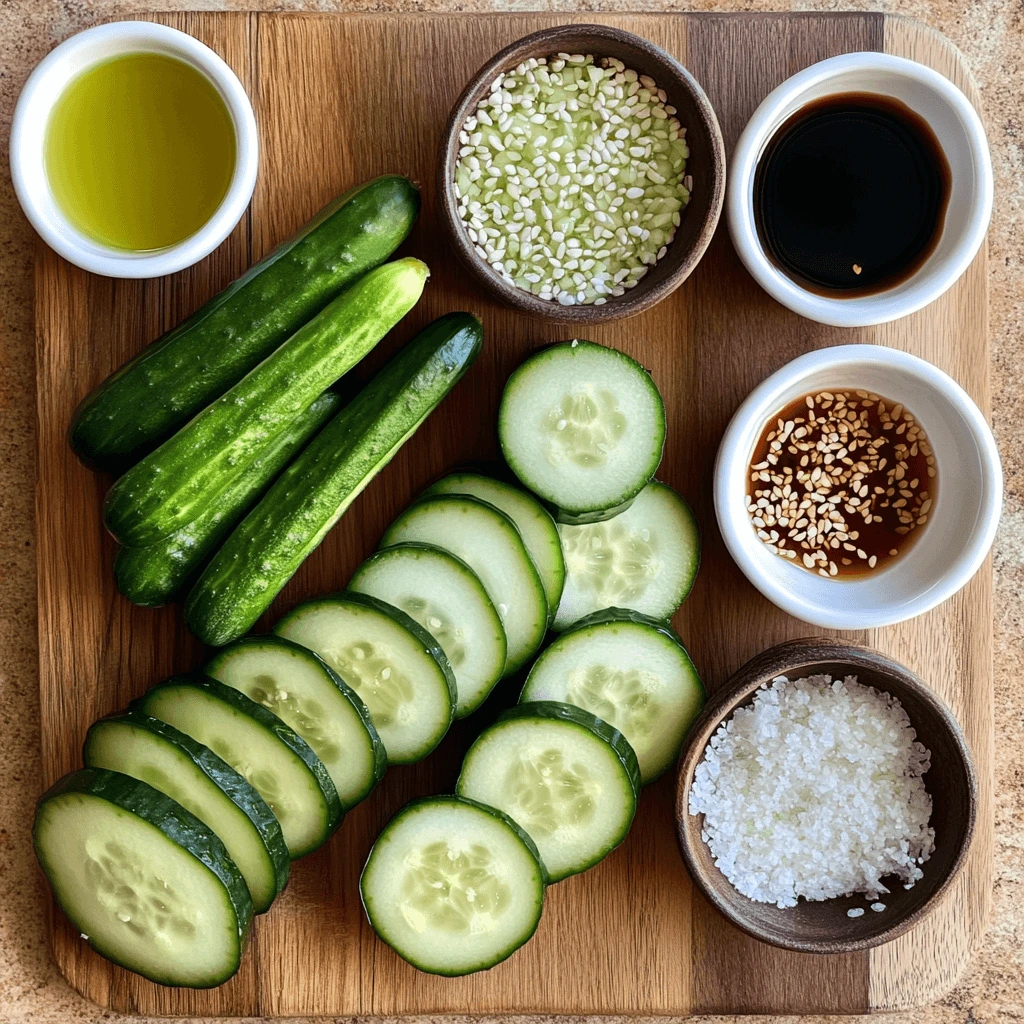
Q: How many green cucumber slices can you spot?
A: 13